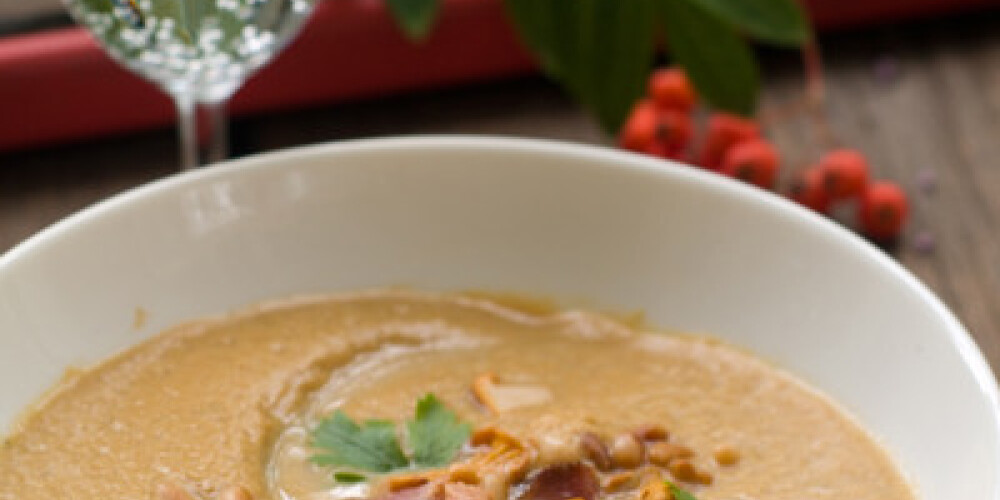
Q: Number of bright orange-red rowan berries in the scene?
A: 8